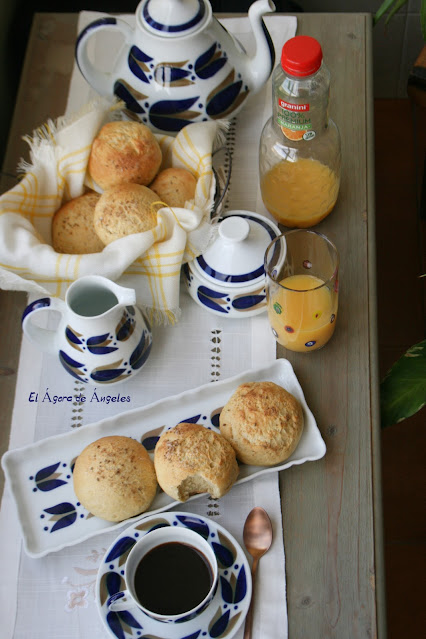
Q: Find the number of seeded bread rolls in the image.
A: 7